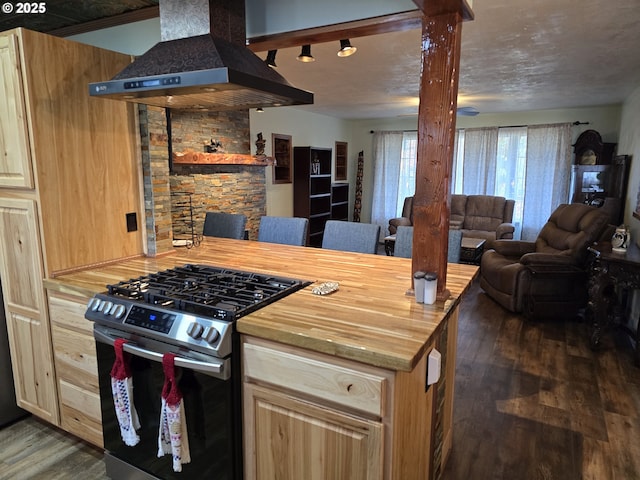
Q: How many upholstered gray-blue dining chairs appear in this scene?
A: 4